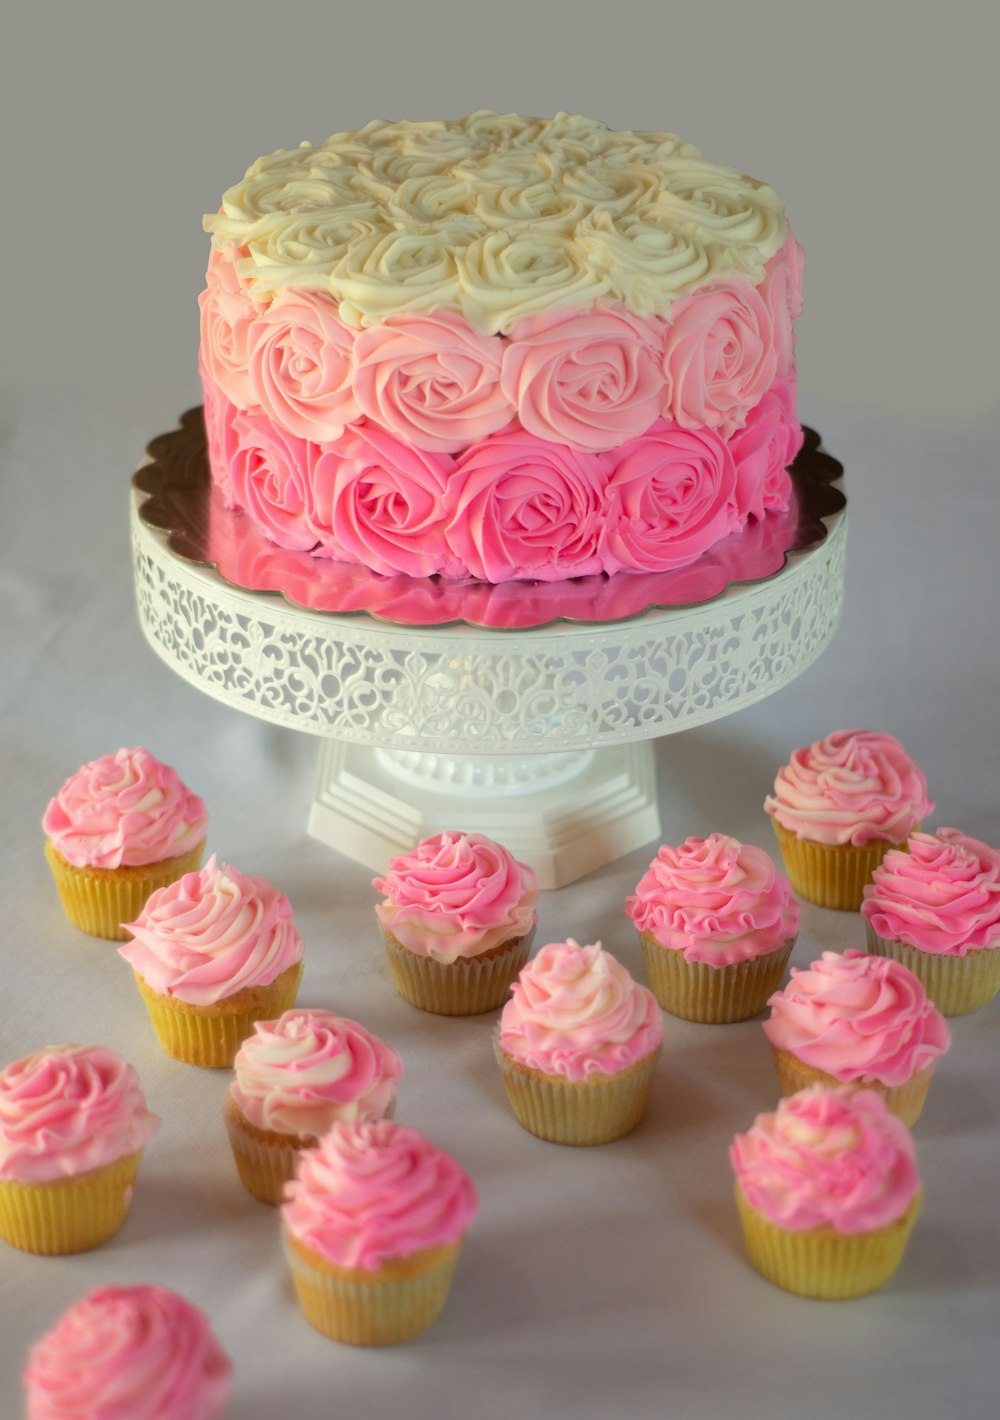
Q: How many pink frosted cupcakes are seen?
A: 13